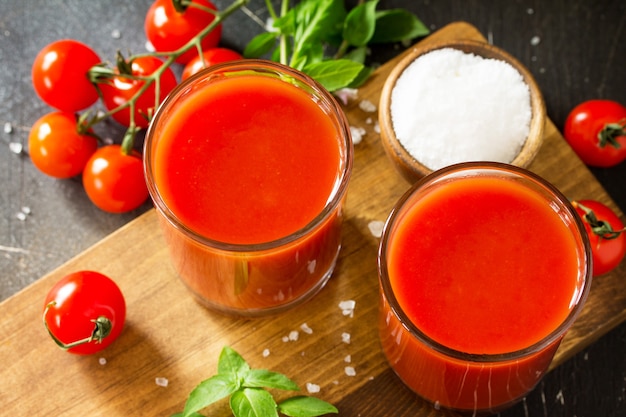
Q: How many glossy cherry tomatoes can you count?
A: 9